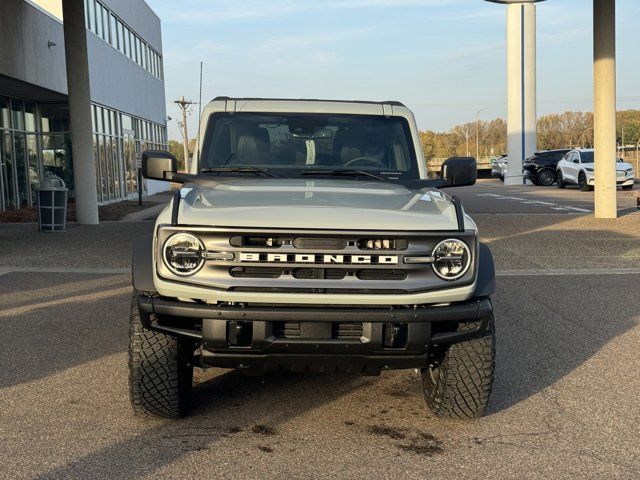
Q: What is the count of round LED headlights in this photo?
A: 2